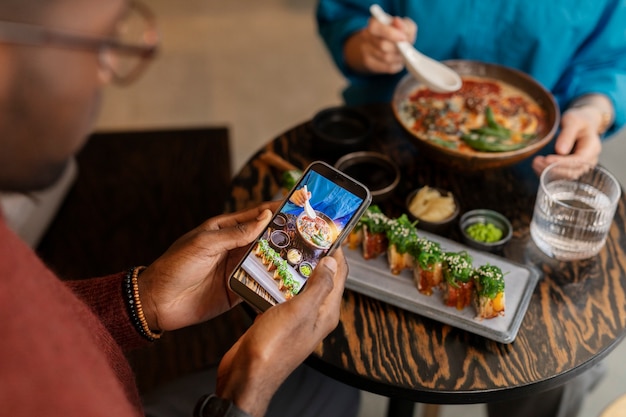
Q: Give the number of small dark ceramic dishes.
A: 4